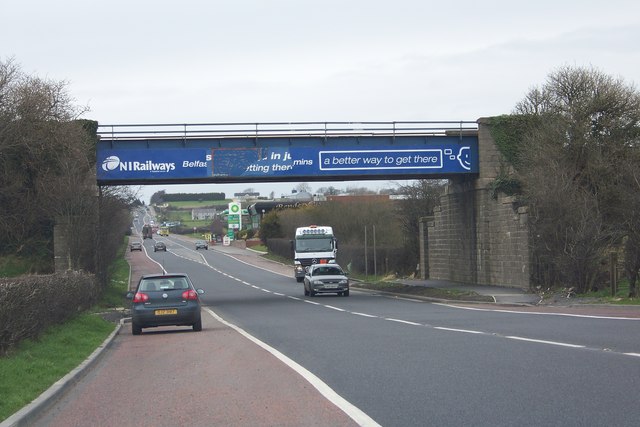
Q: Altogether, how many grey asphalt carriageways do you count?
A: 1